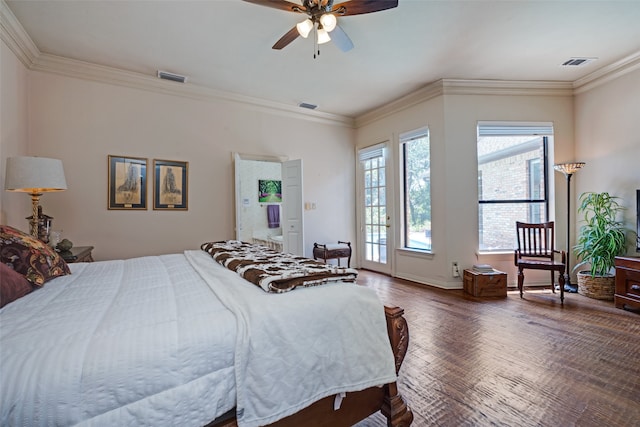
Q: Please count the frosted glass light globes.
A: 3